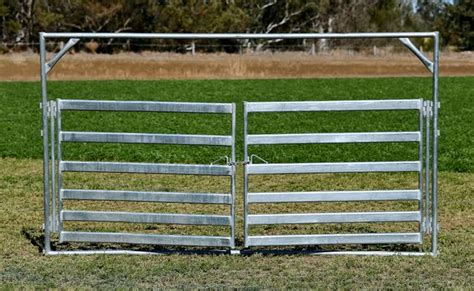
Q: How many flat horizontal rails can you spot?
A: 12